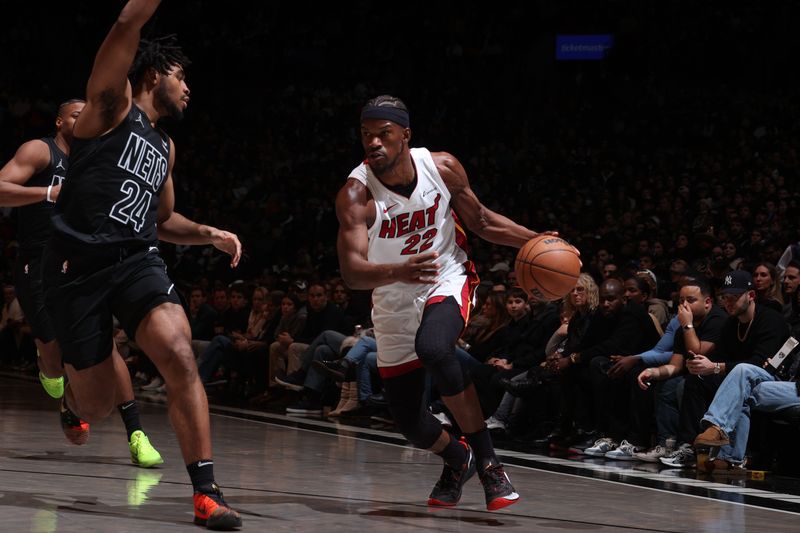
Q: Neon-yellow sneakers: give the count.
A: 2